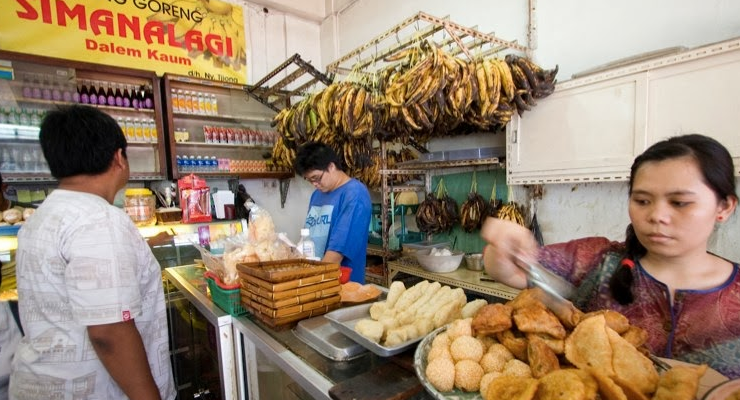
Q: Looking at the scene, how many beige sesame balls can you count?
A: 11